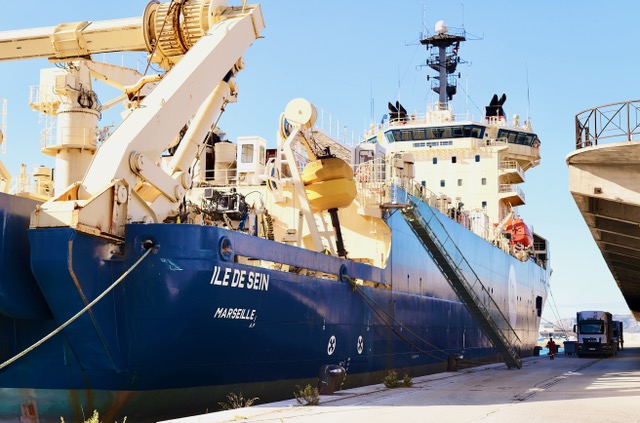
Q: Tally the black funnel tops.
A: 2